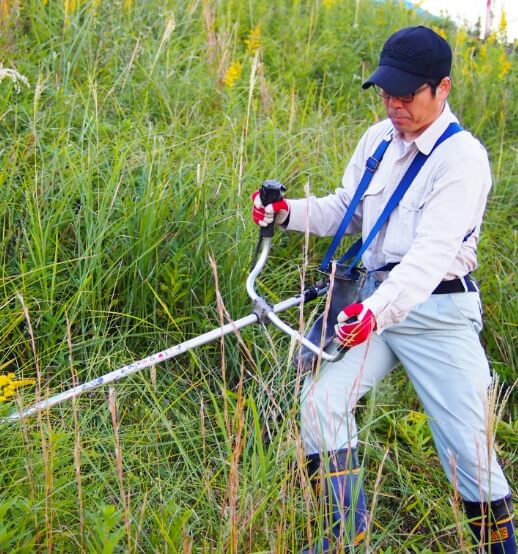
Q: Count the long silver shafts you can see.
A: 1